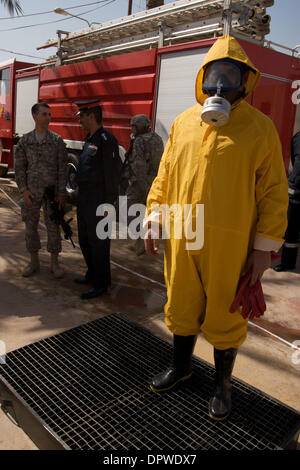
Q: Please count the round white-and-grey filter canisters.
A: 1